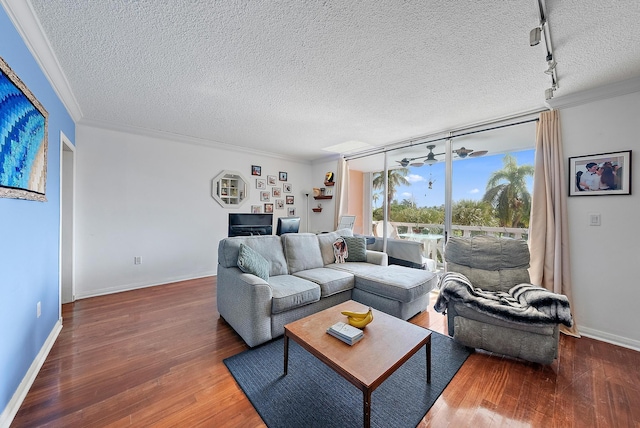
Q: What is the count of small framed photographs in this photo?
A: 12